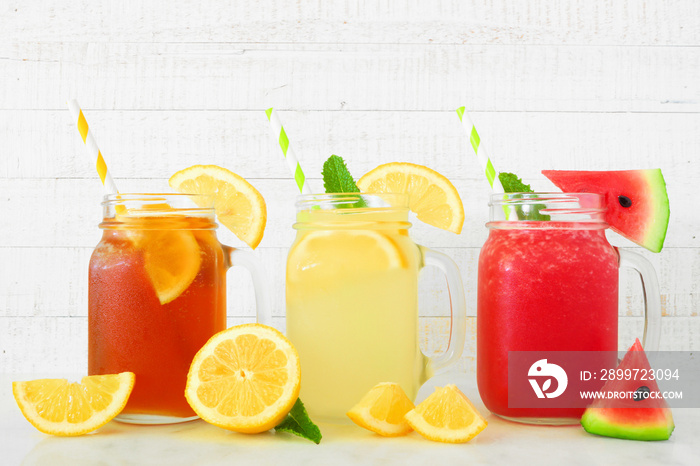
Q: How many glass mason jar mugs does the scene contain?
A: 3